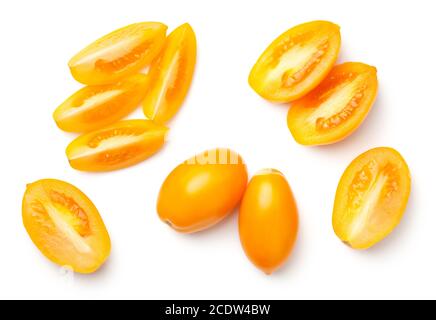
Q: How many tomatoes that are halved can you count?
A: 4